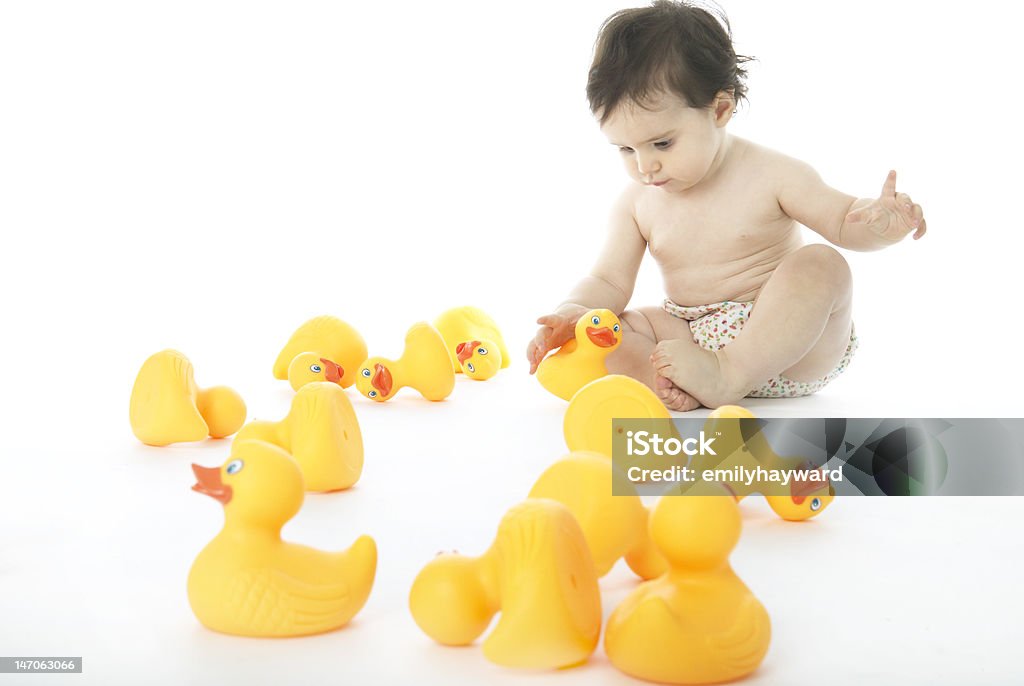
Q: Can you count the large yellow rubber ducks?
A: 12